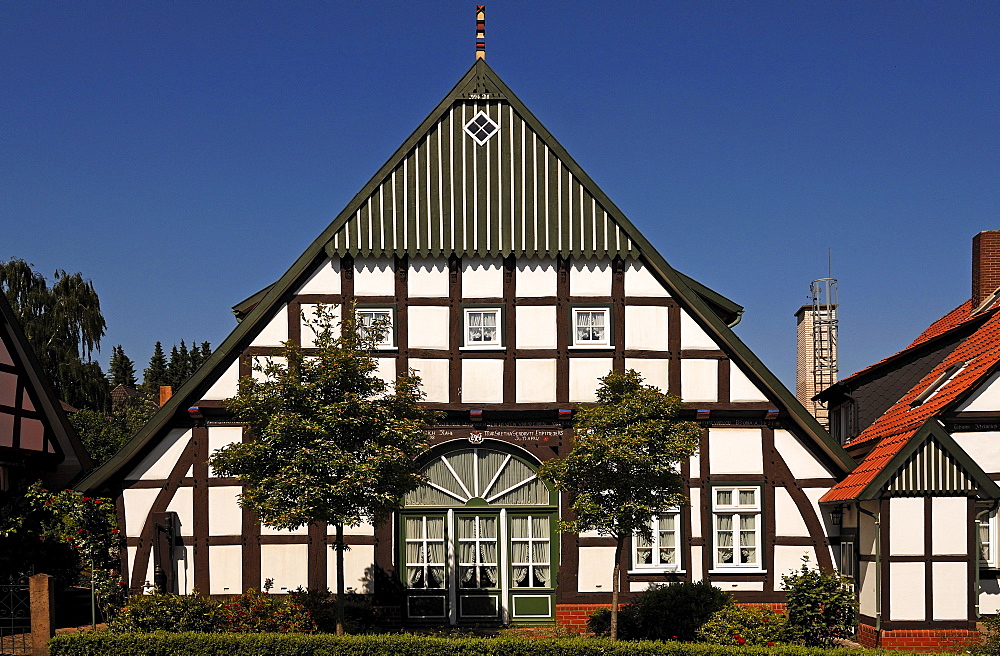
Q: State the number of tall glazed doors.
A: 3